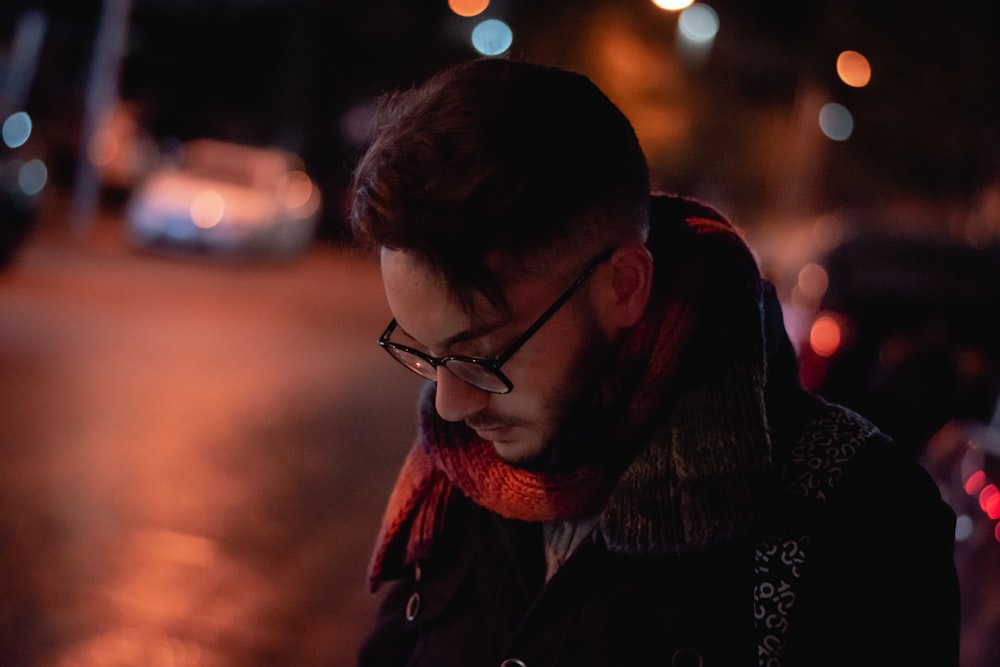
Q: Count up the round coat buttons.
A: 3